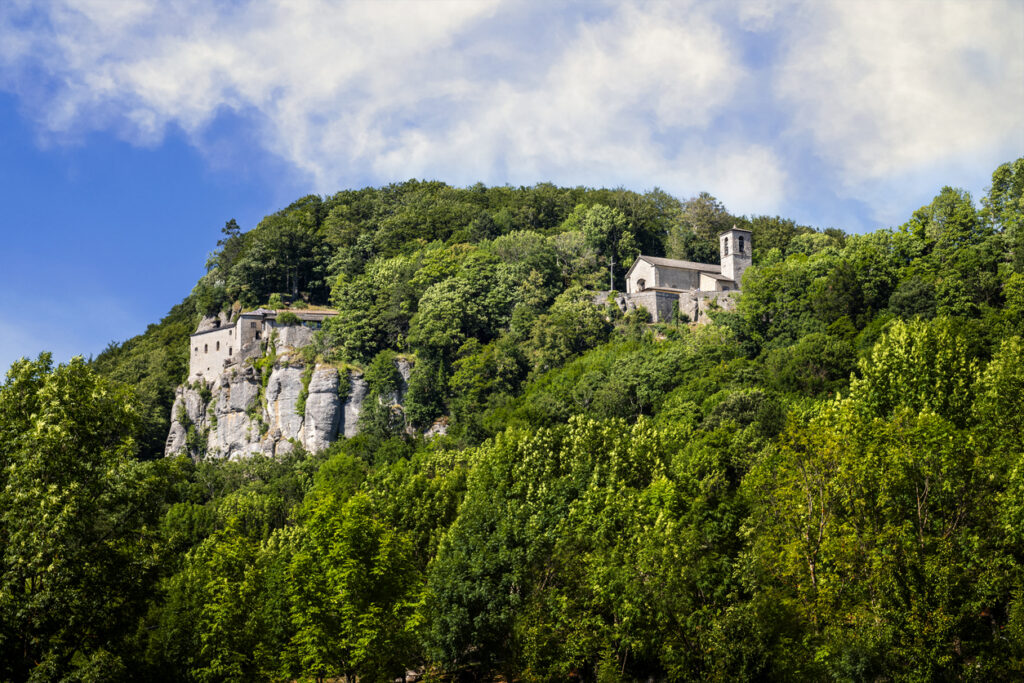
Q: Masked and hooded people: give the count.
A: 0